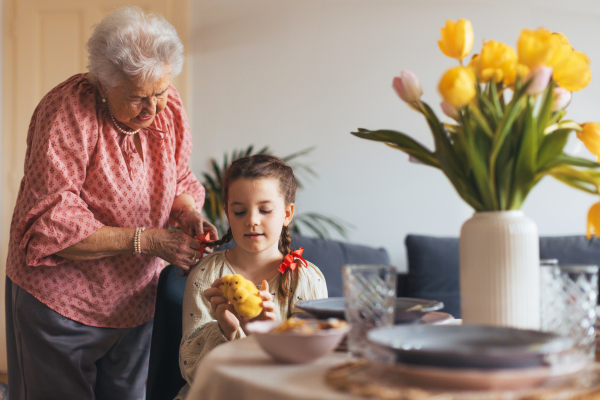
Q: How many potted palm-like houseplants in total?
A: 1